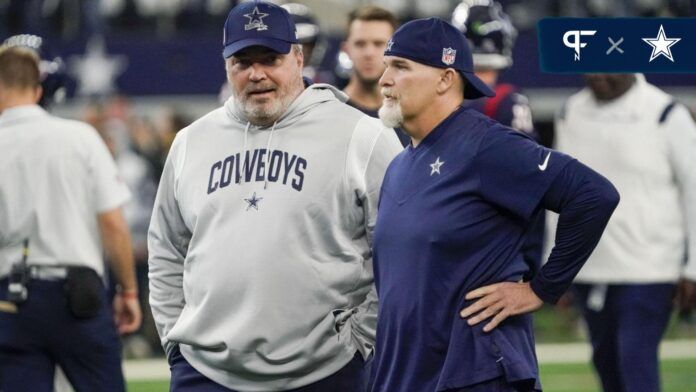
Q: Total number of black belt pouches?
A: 1